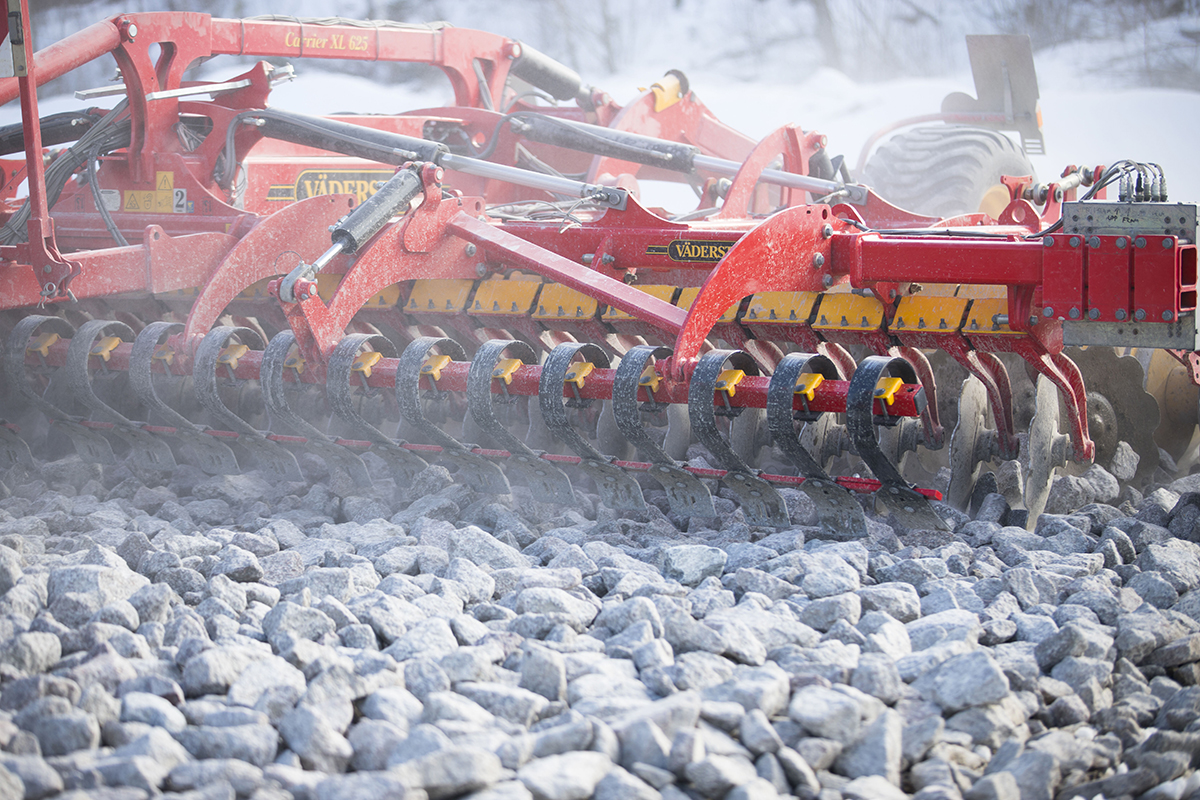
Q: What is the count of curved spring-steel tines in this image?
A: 13